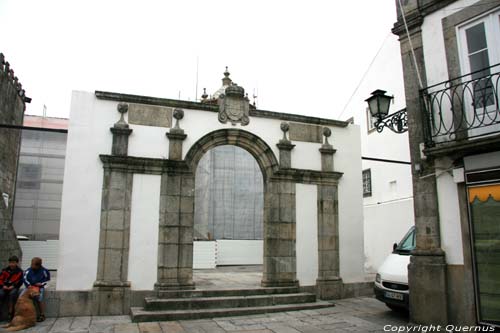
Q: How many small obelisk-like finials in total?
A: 4